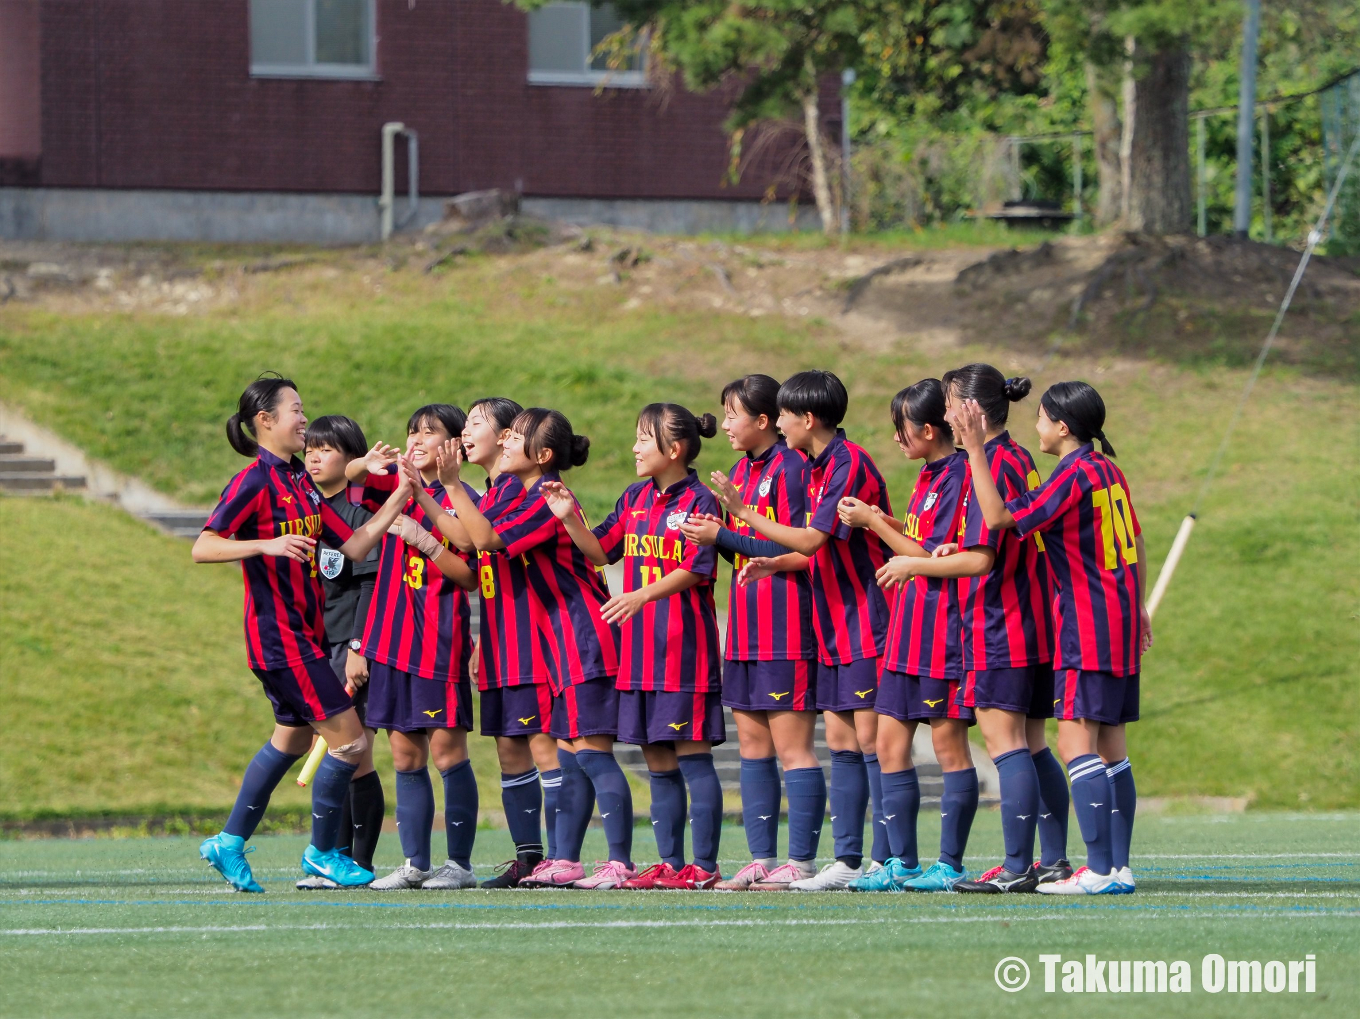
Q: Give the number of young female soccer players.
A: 10